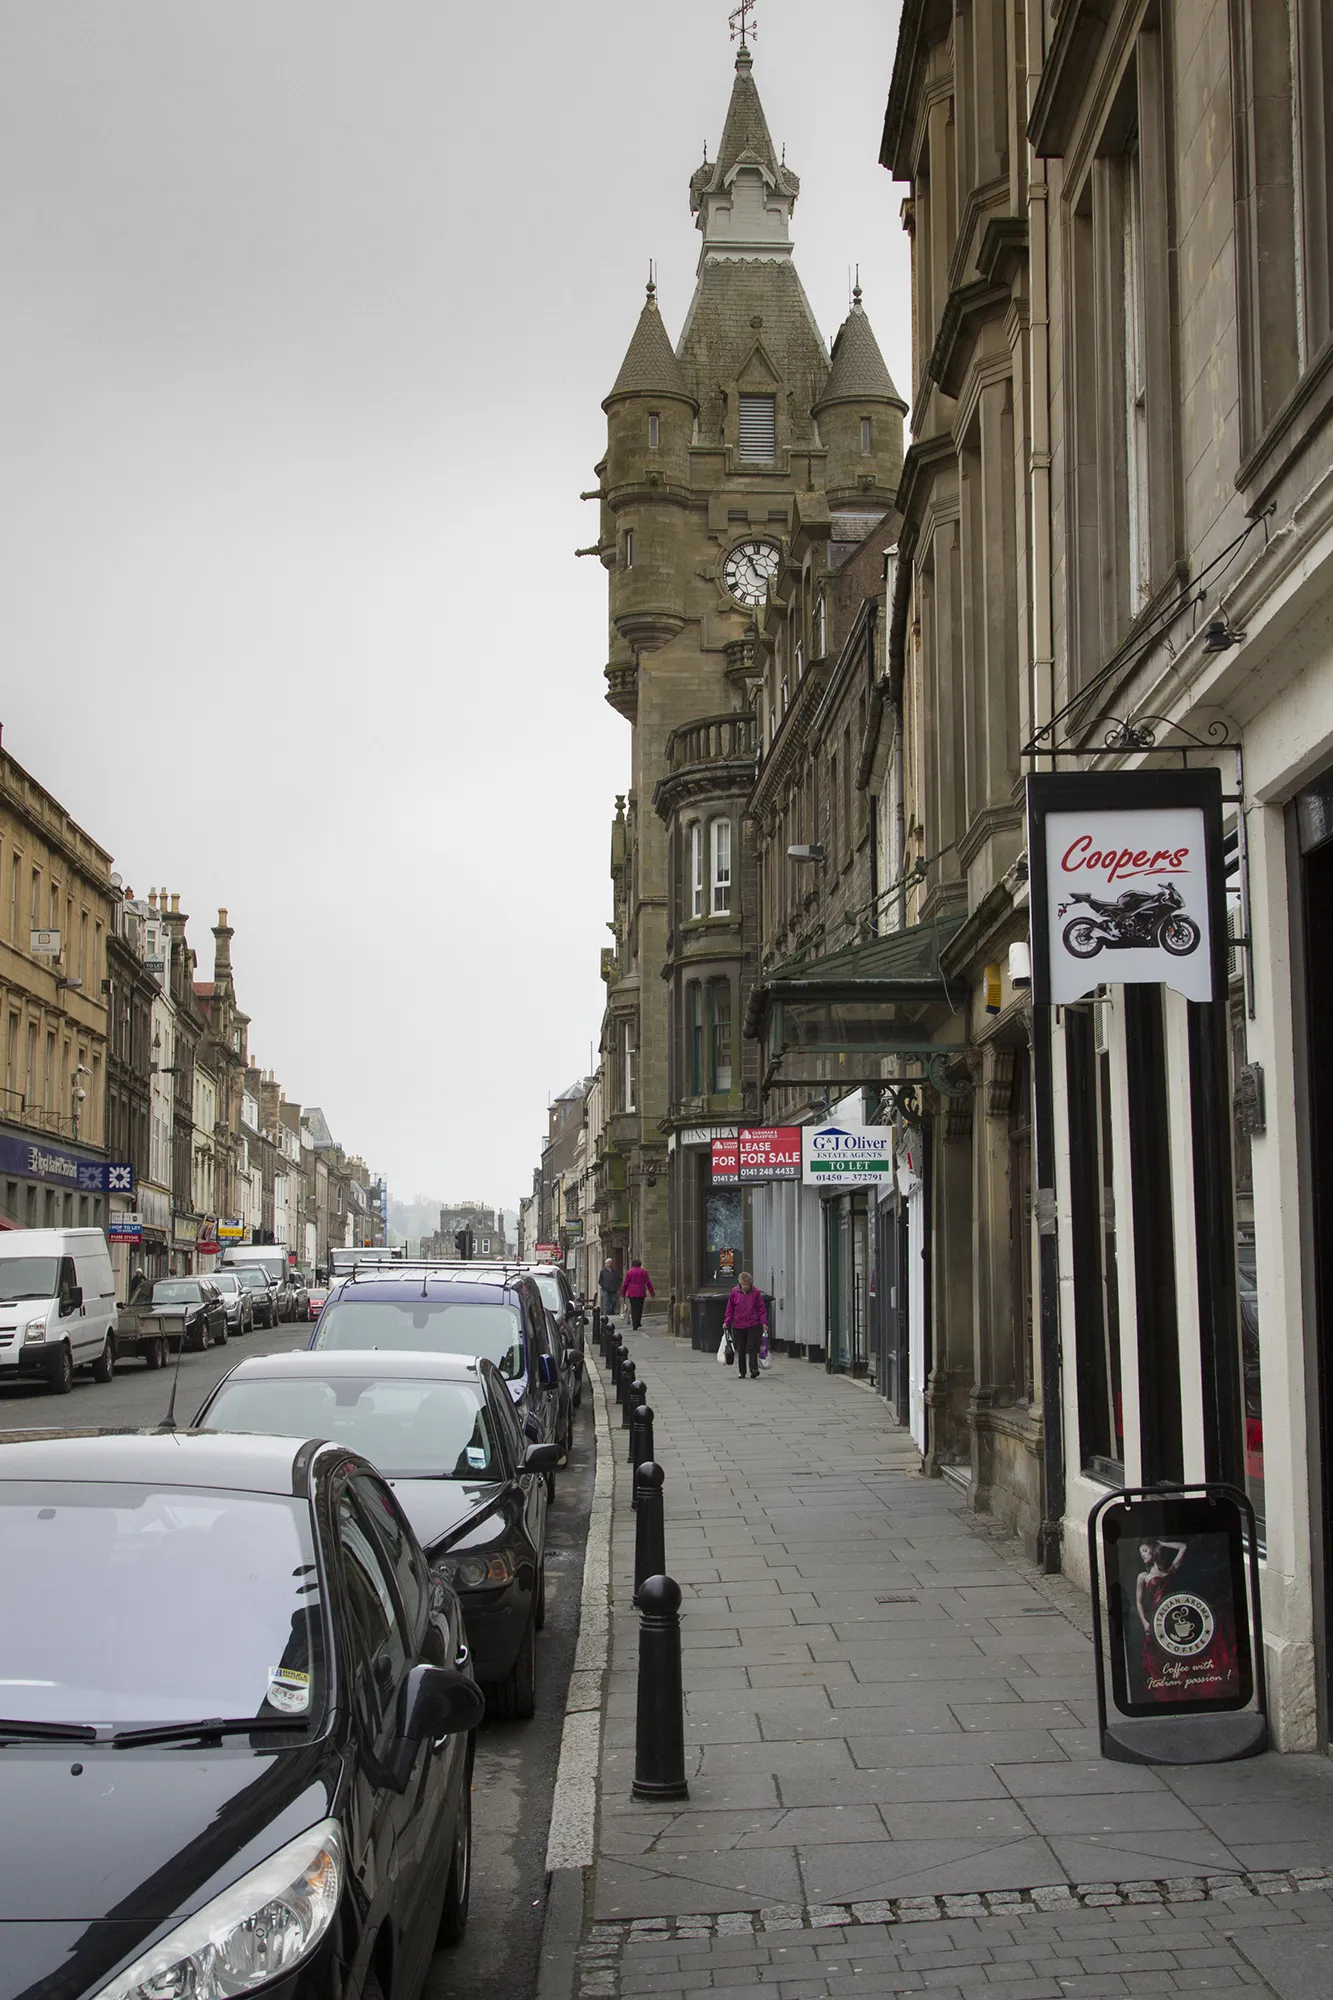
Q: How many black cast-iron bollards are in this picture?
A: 10